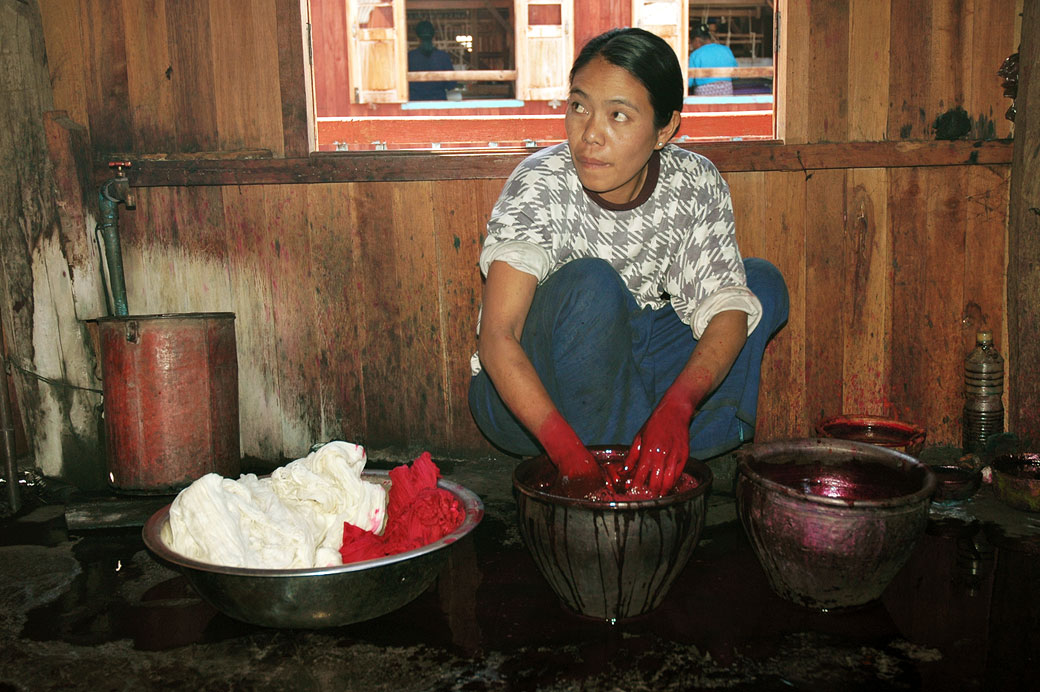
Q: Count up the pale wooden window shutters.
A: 3